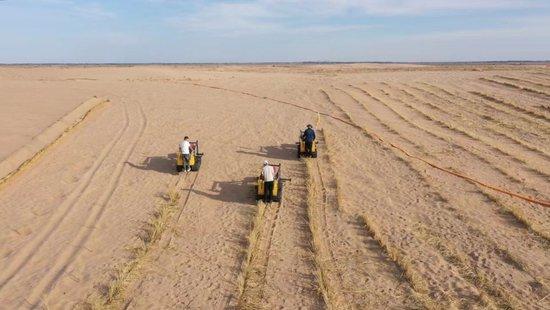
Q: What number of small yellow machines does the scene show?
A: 3